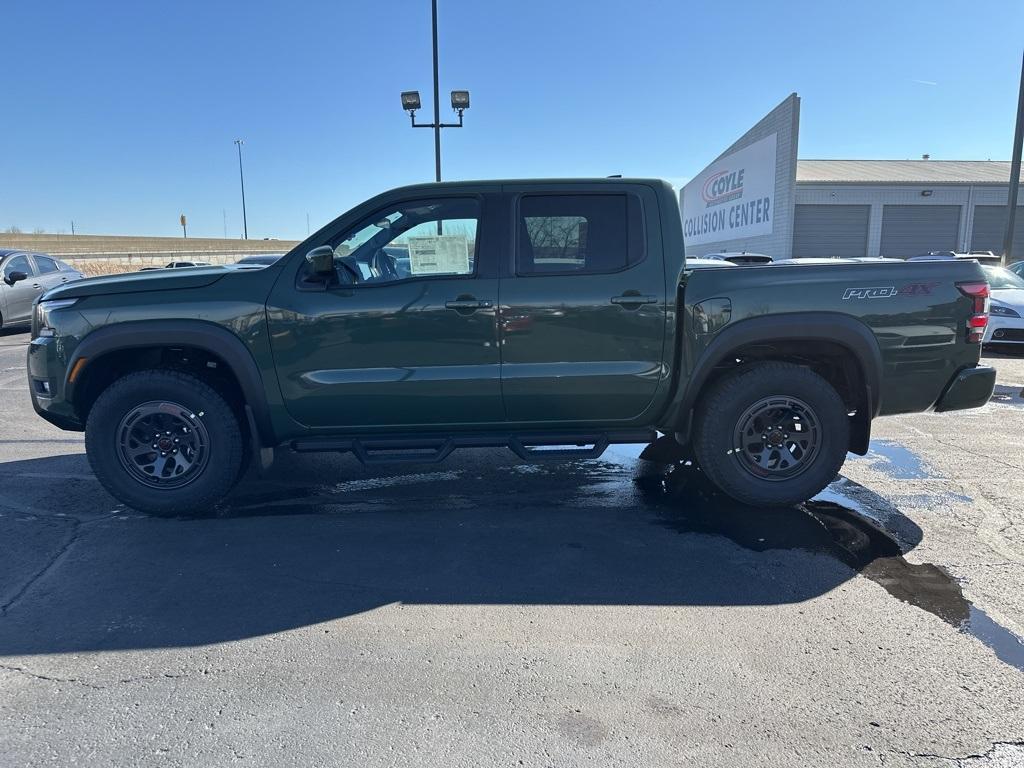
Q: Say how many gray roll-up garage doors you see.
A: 3